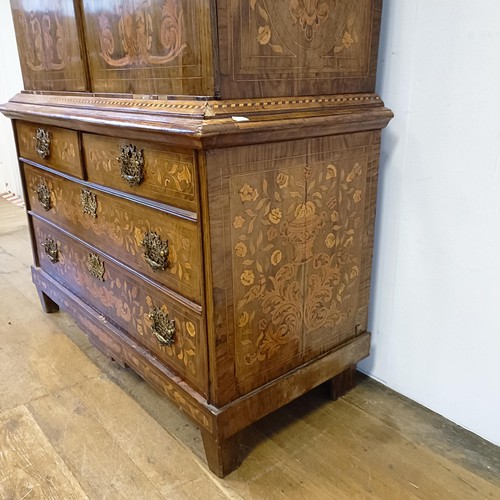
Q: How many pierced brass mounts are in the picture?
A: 8